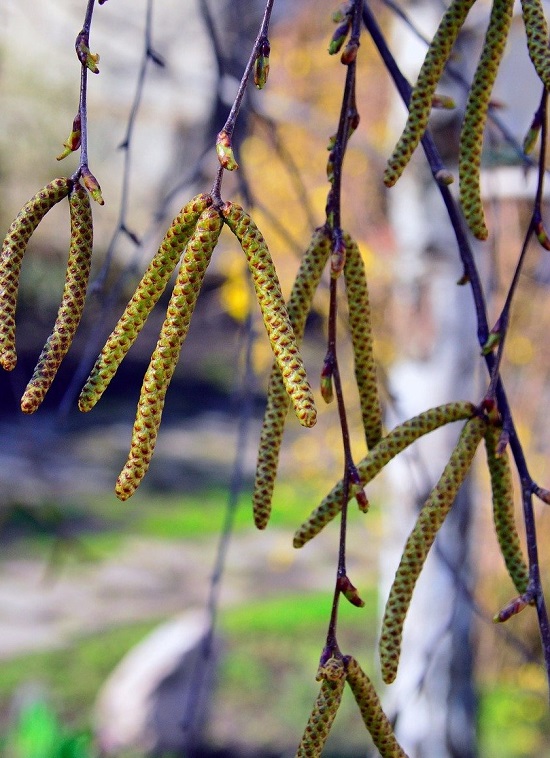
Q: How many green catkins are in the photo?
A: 15